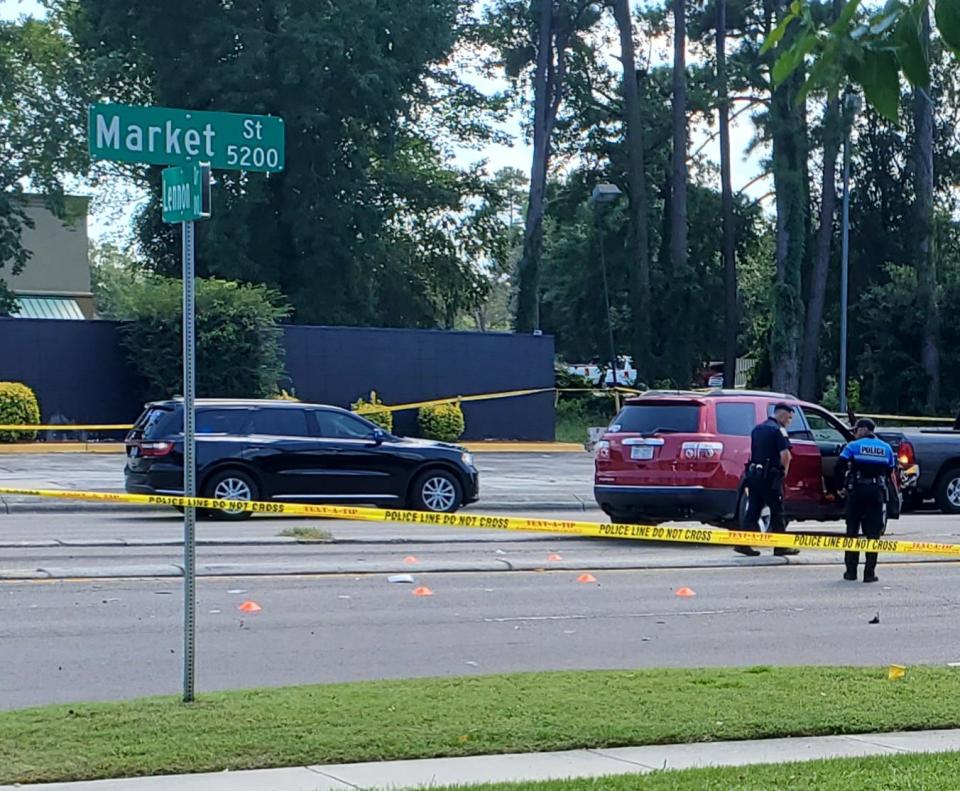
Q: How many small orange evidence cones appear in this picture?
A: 6